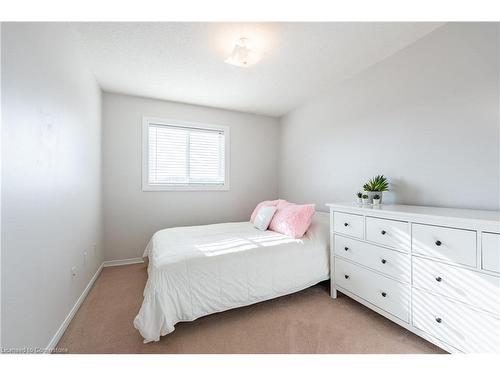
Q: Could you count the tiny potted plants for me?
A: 3